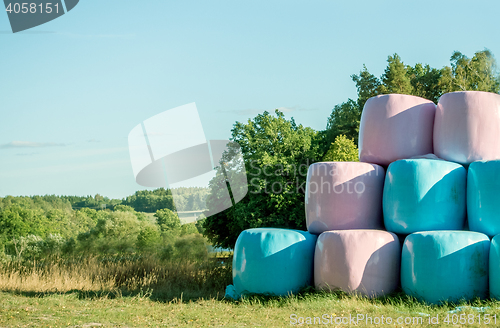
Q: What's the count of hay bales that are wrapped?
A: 9